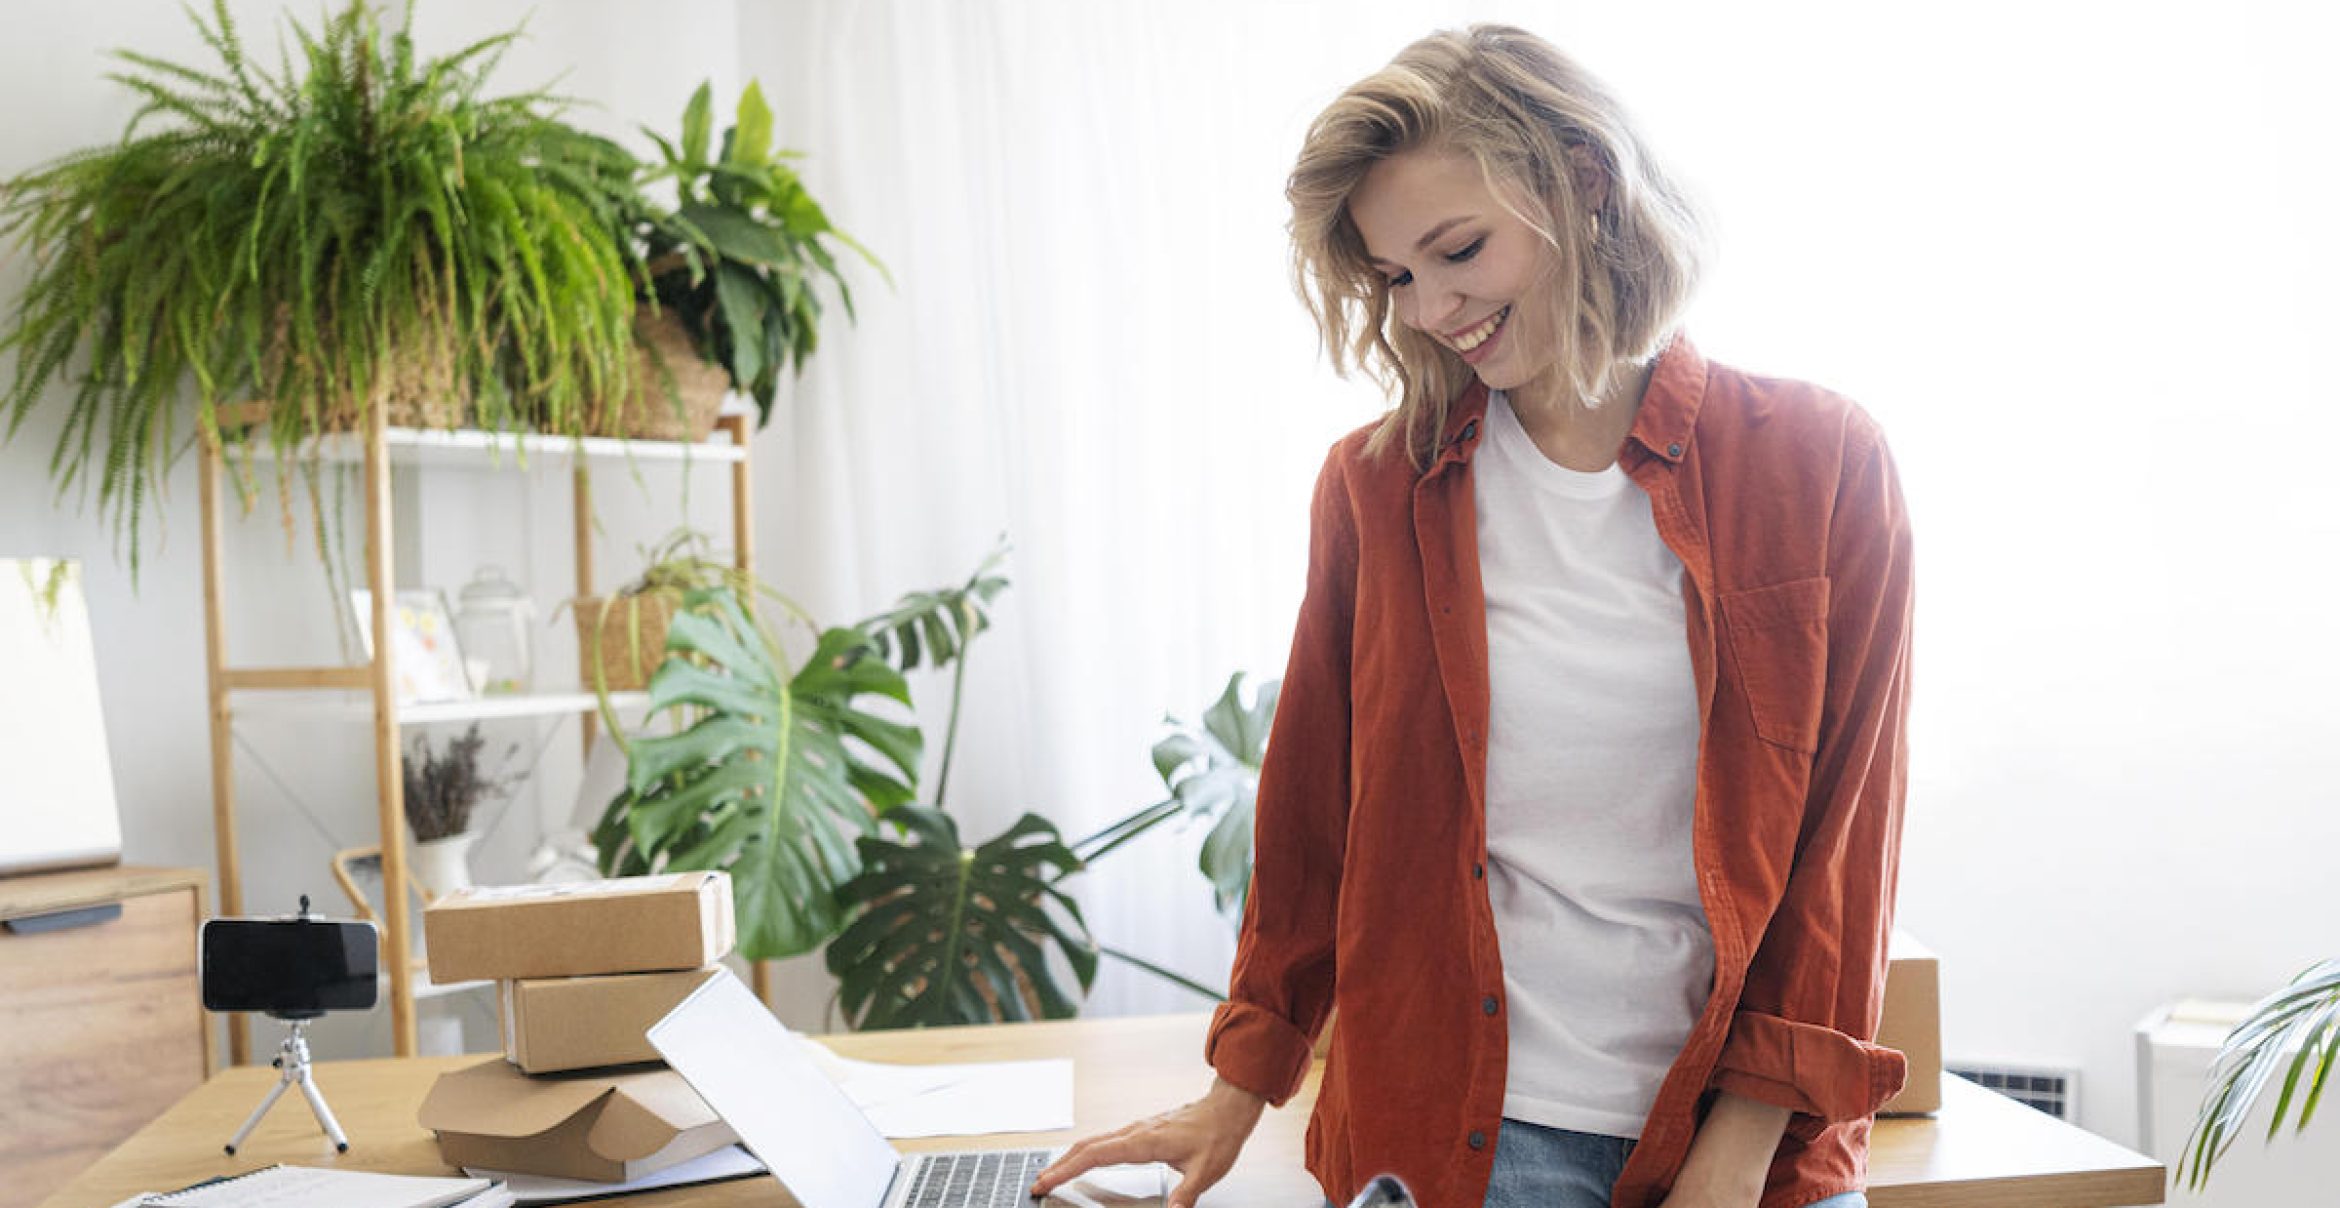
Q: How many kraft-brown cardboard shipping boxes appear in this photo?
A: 4